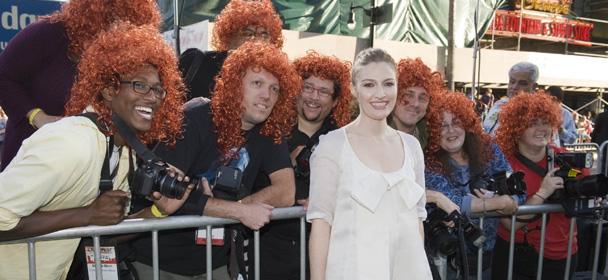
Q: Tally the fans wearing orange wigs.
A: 8